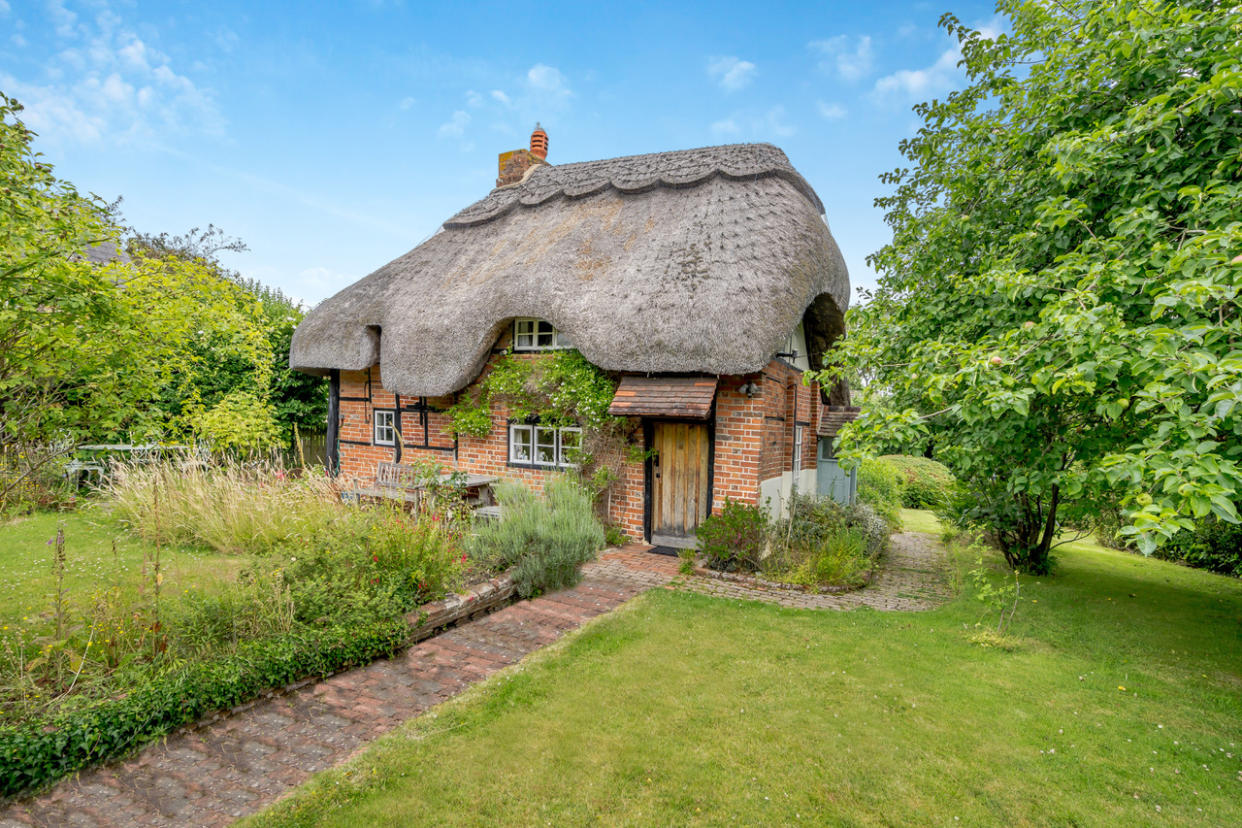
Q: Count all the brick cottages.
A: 1